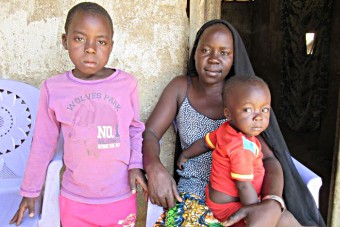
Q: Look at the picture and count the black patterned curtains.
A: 1